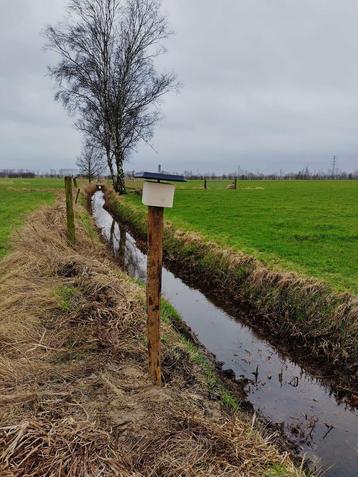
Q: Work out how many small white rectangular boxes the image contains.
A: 1